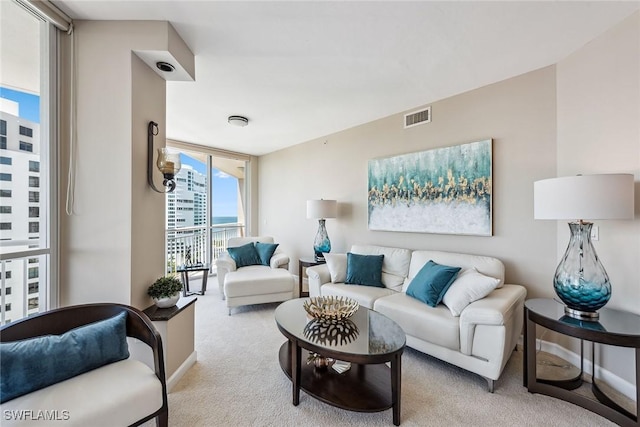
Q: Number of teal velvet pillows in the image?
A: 5